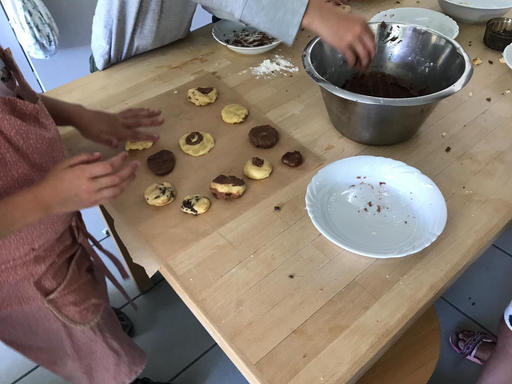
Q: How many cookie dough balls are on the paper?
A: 11